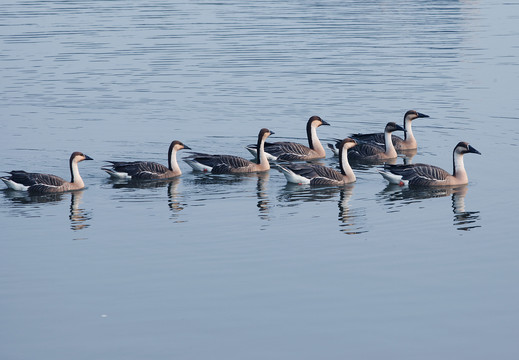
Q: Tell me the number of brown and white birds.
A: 8